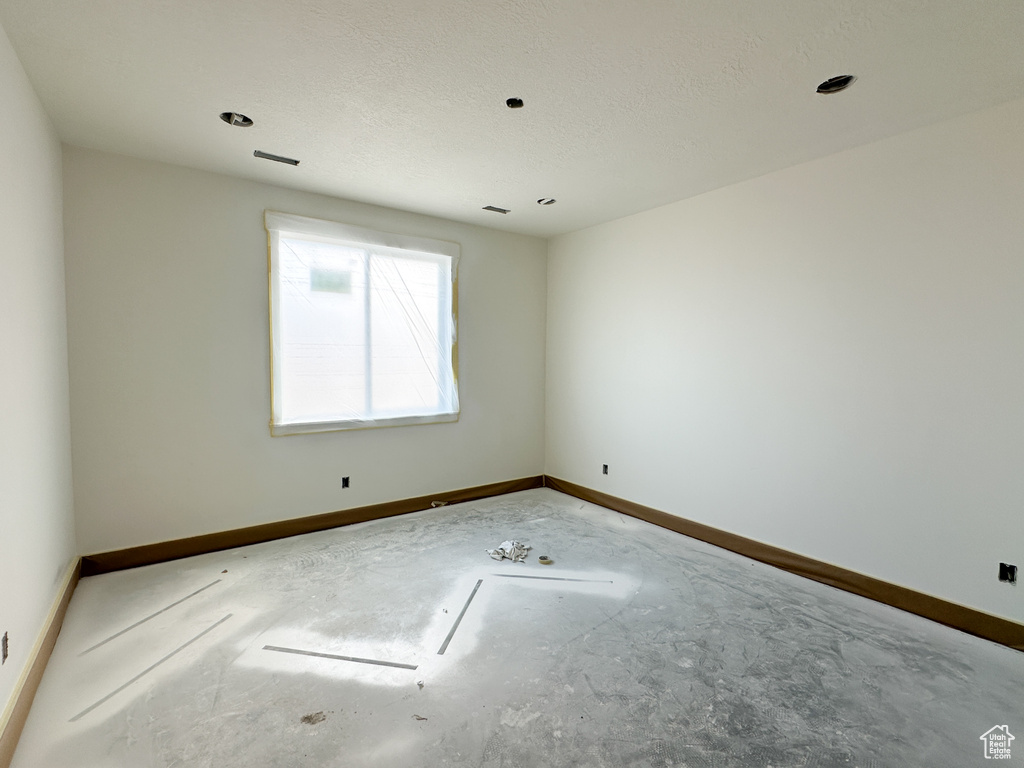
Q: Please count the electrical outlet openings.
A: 4